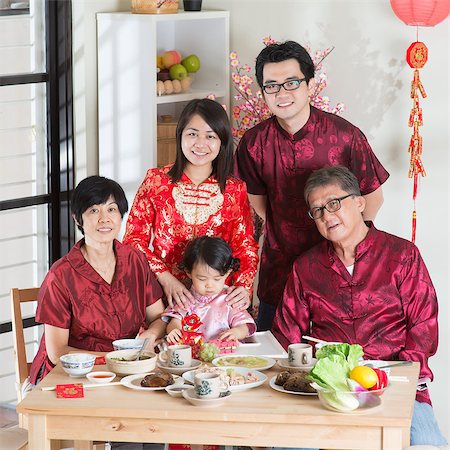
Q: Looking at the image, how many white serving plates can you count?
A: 4